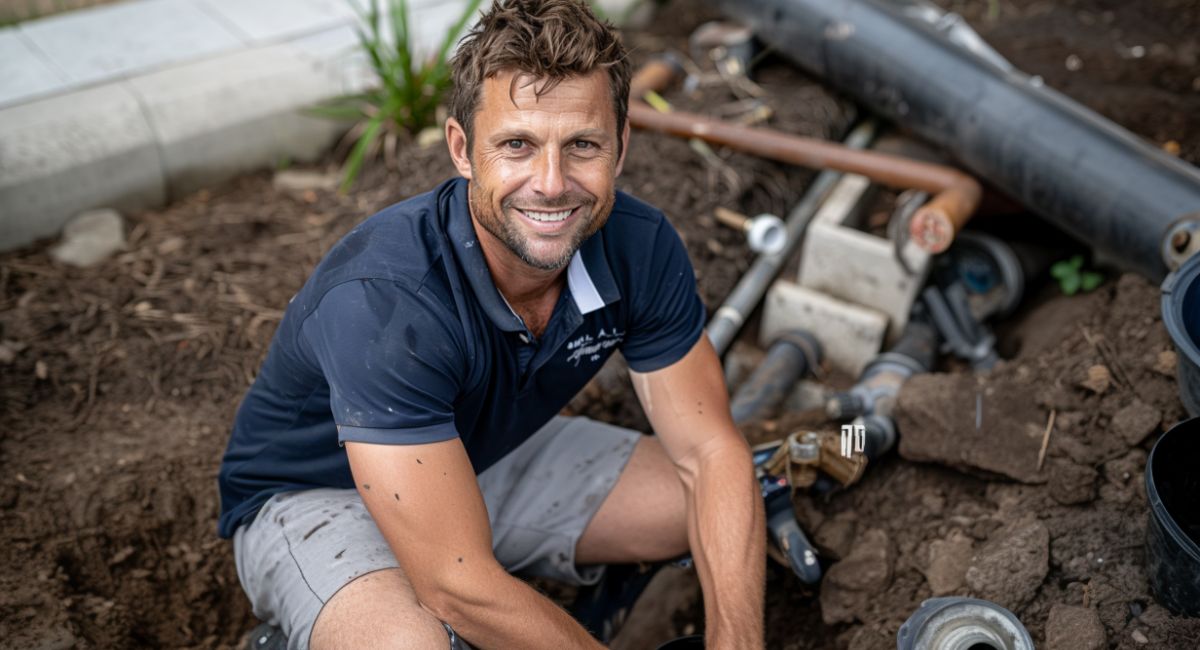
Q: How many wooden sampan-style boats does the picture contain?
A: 0